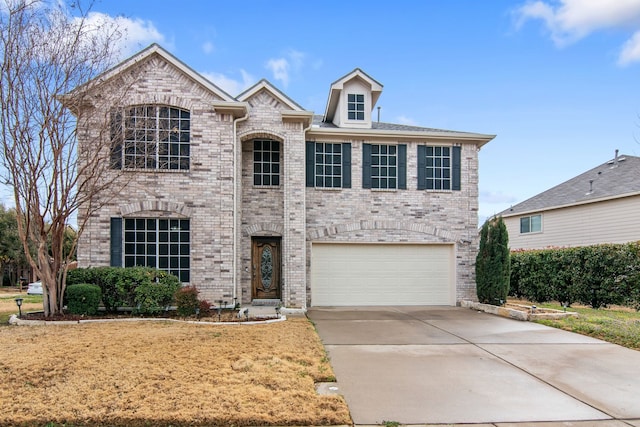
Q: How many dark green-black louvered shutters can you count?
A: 8